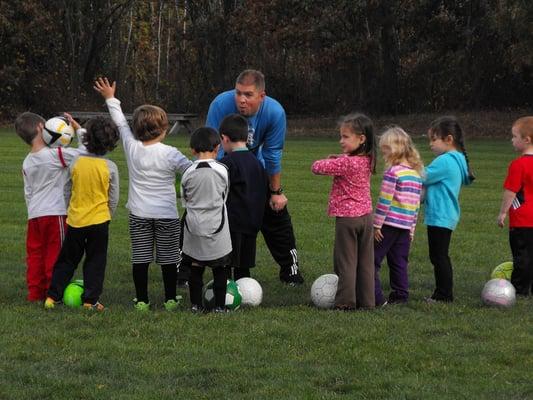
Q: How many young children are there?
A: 9